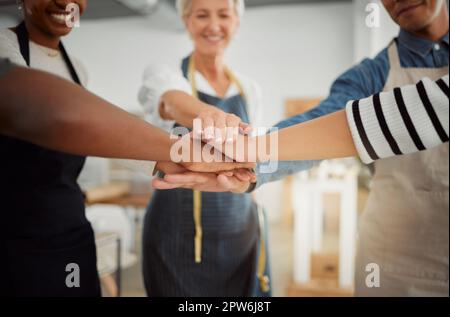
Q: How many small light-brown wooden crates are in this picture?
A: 1